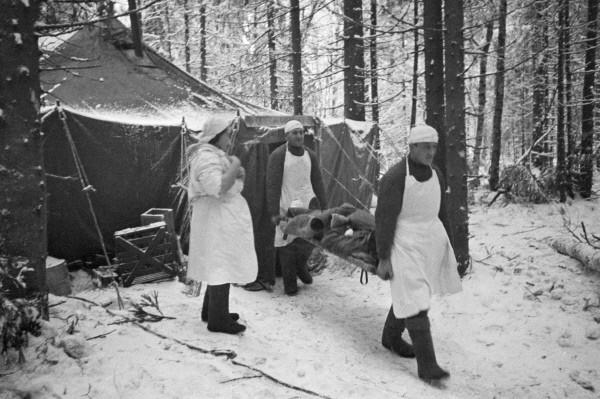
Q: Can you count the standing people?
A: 3